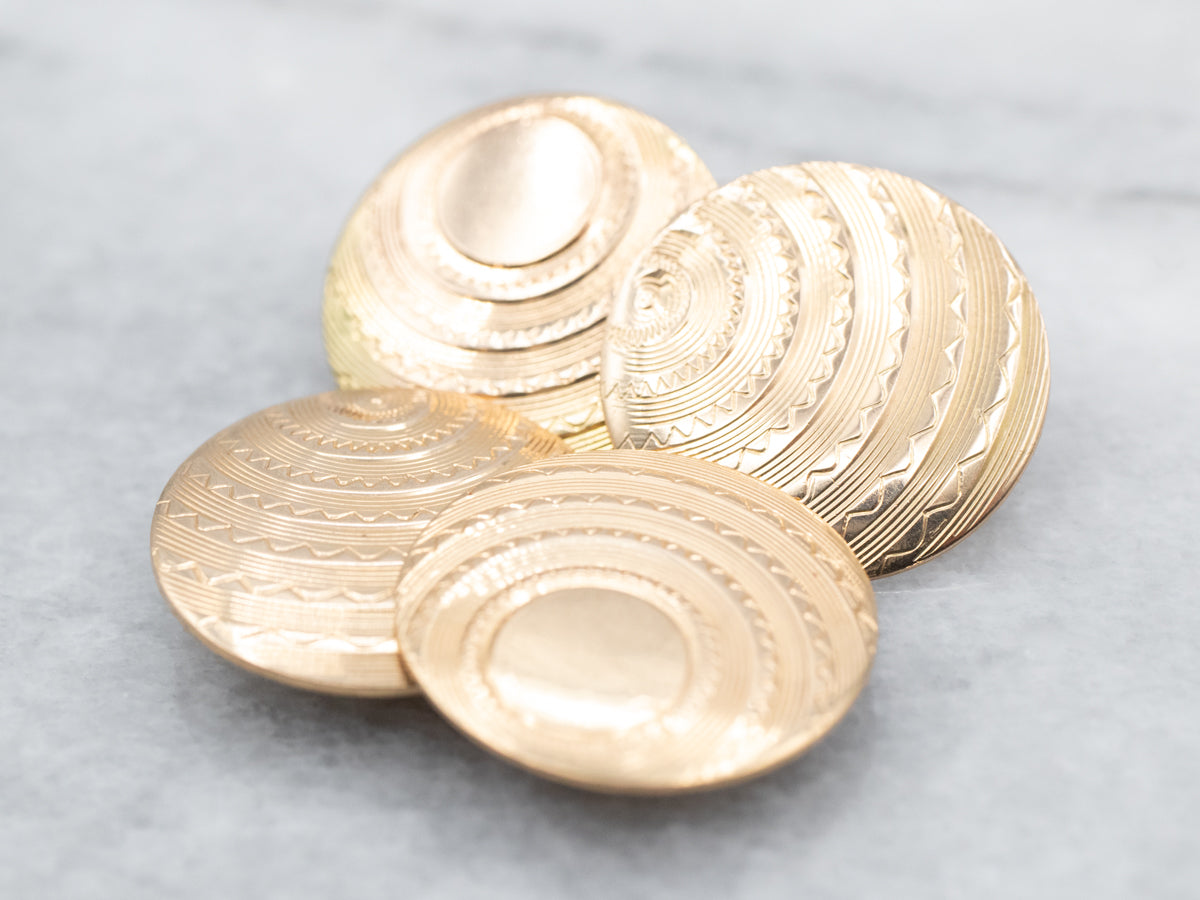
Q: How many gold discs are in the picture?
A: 4